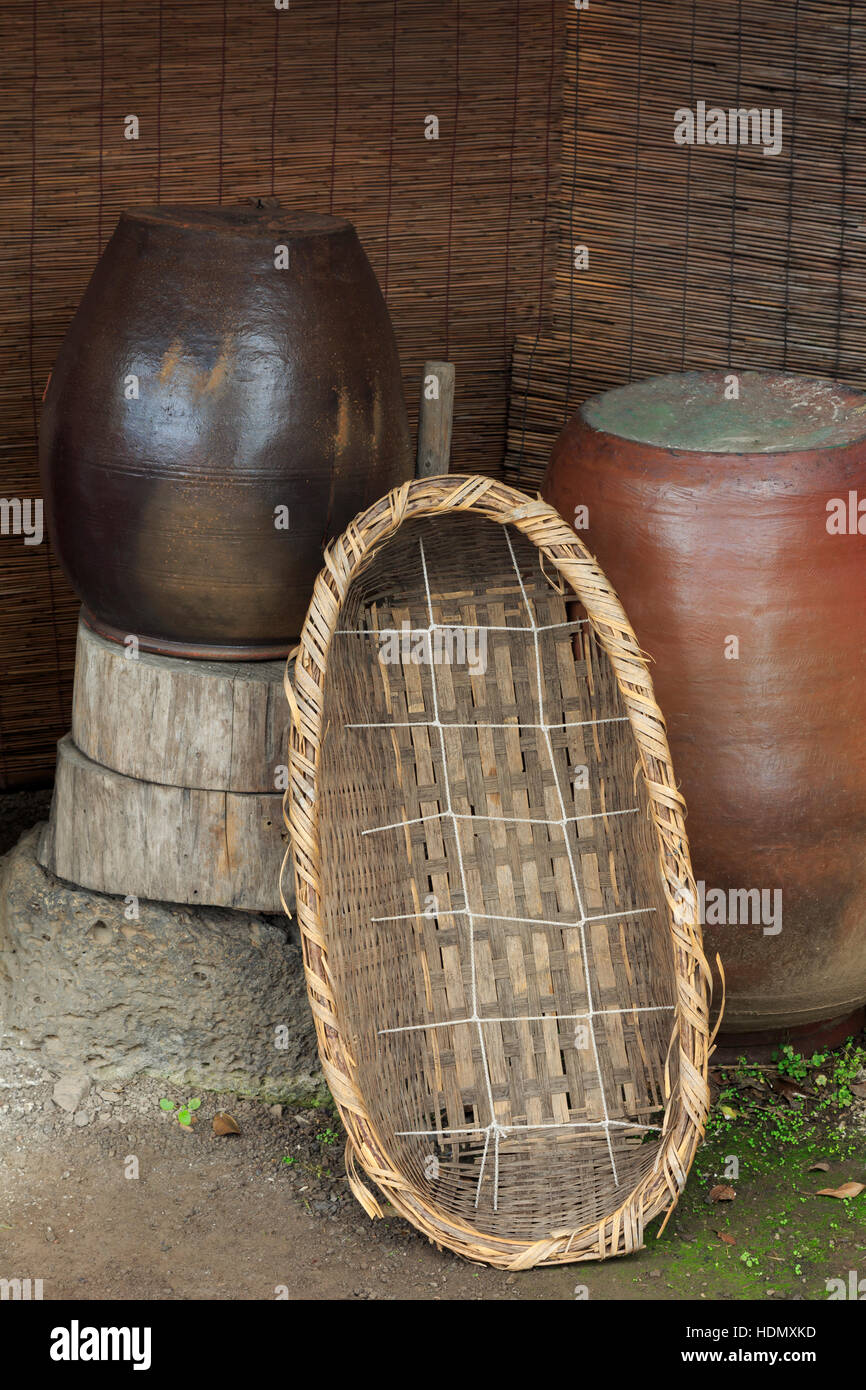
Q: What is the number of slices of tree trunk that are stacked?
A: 2